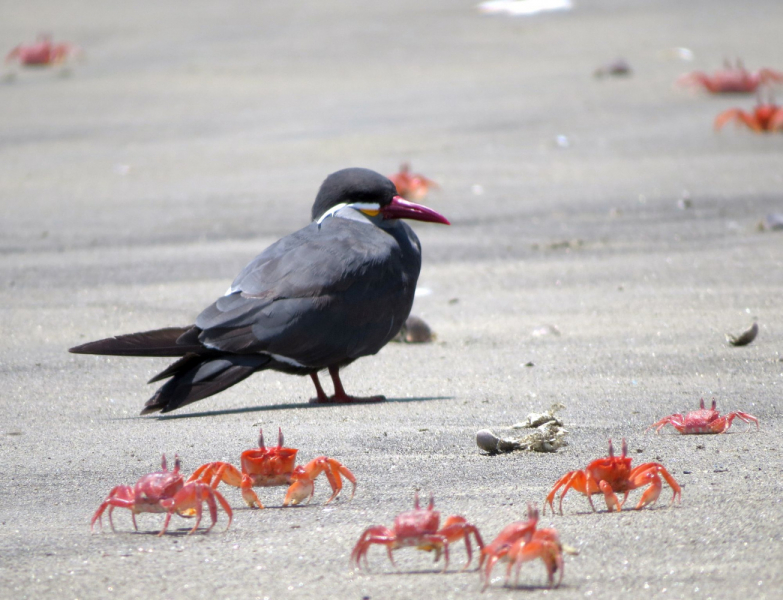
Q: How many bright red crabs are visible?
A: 10